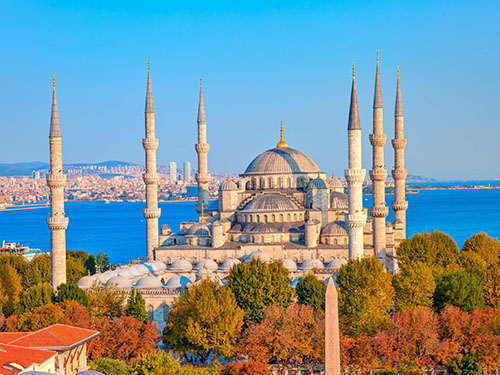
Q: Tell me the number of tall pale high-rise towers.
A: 2